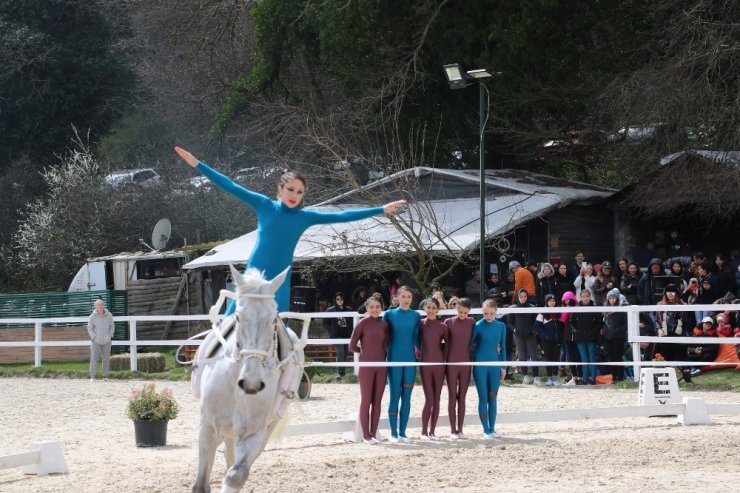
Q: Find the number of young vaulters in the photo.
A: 6